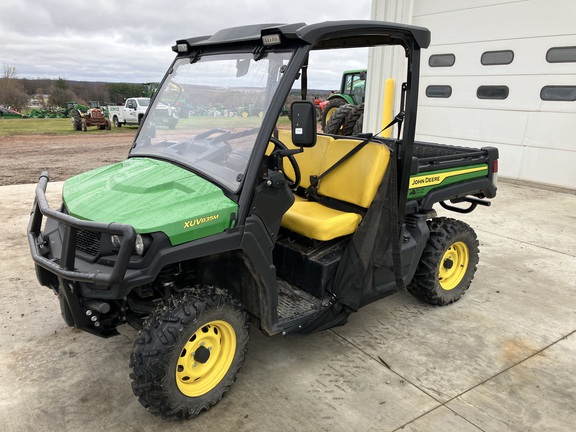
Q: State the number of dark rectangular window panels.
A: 6